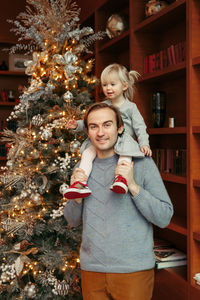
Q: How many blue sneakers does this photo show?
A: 0